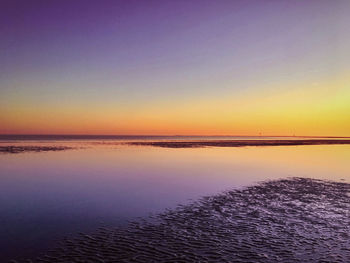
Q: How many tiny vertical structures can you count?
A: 2